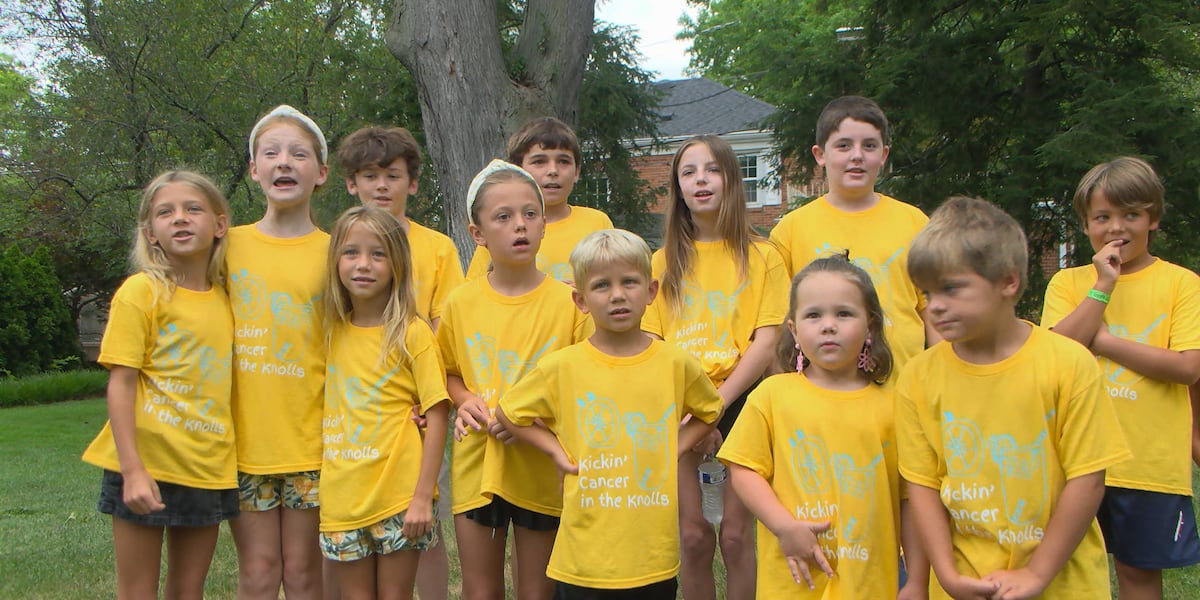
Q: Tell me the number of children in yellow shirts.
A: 12